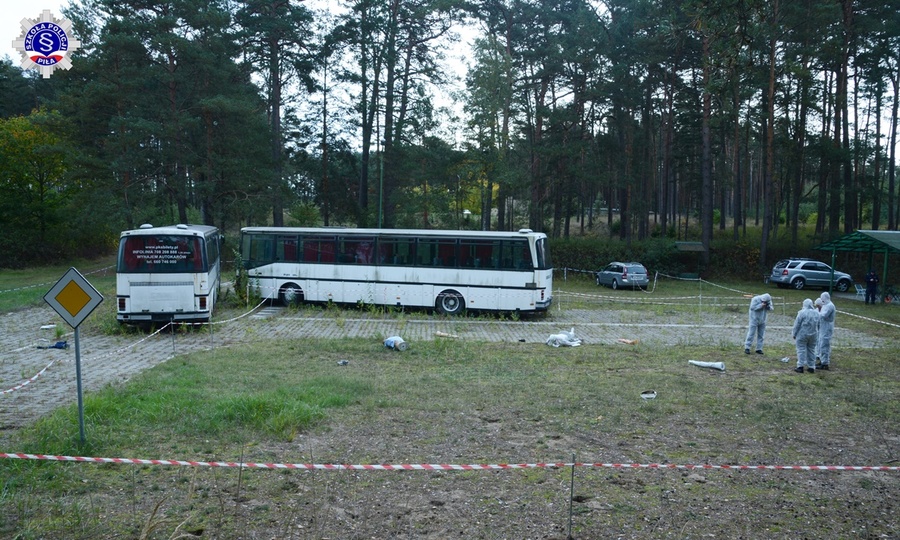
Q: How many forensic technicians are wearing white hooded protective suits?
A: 4